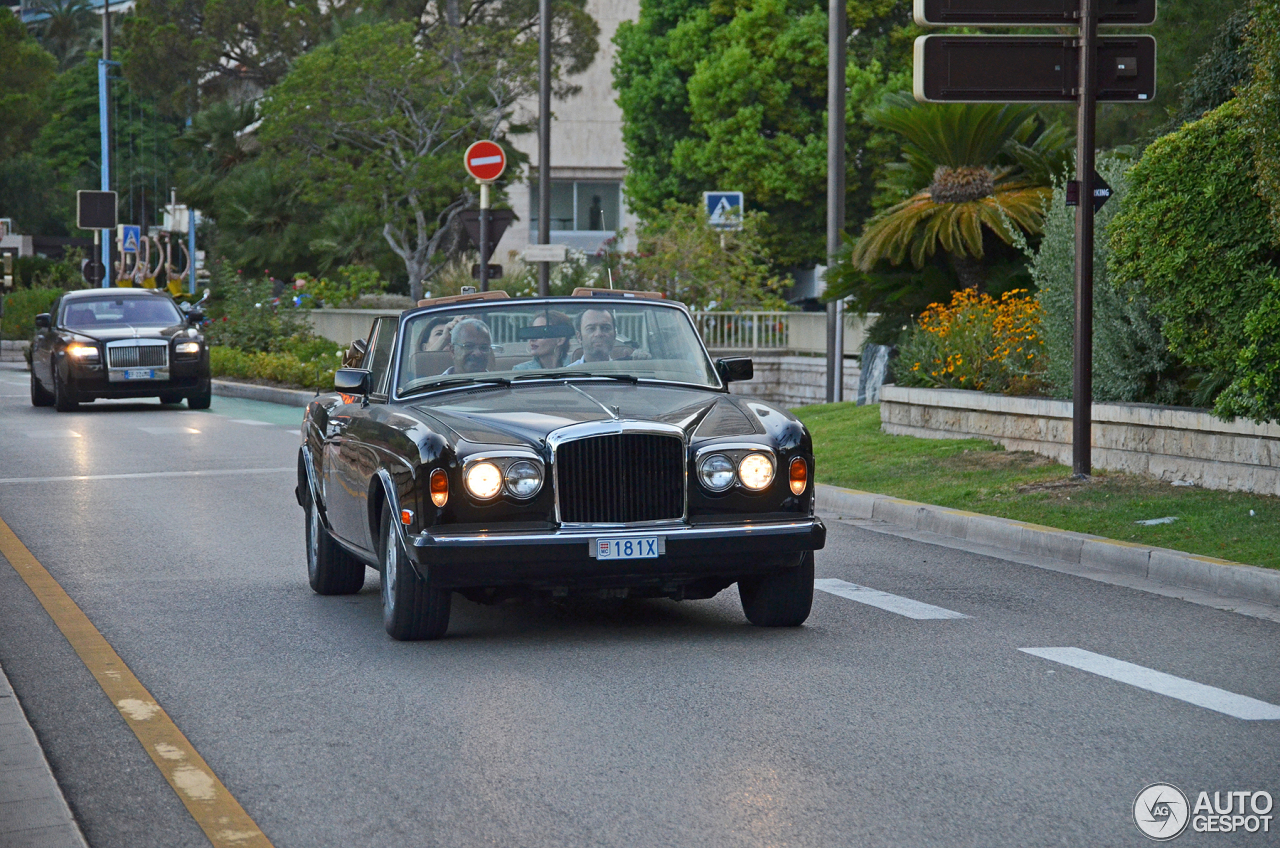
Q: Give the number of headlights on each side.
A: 2